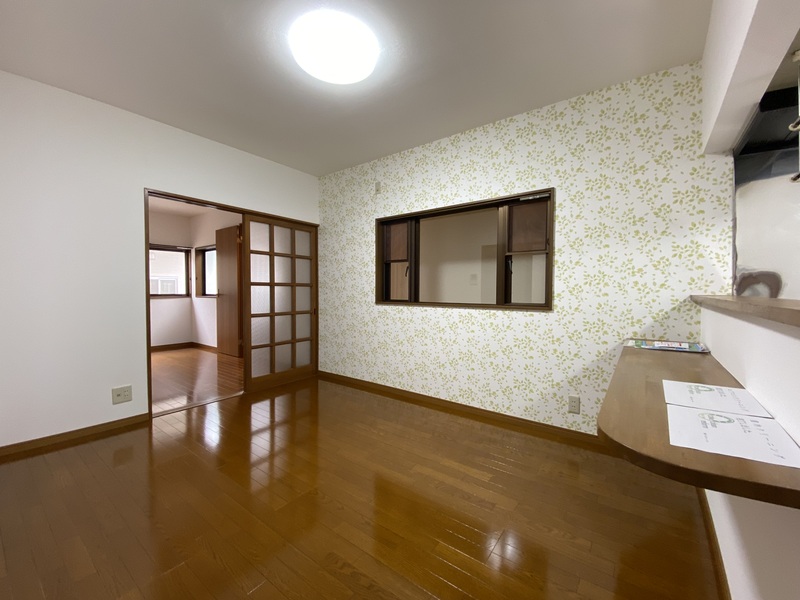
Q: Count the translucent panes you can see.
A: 15